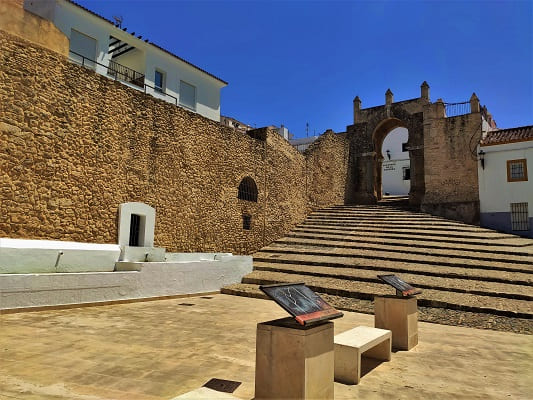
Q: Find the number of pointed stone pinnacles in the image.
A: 4